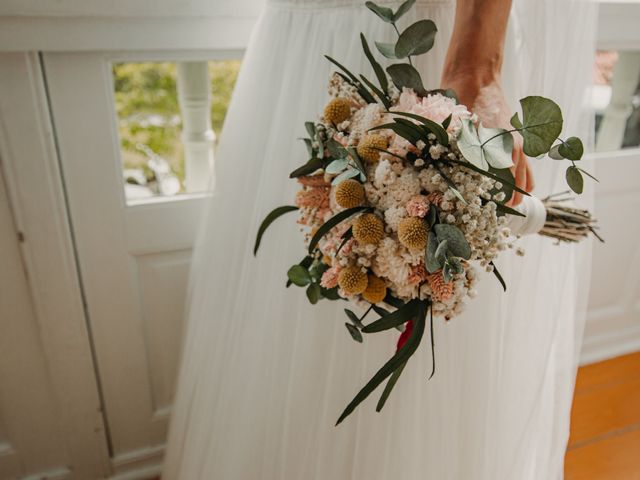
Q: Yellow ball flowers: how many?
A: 7